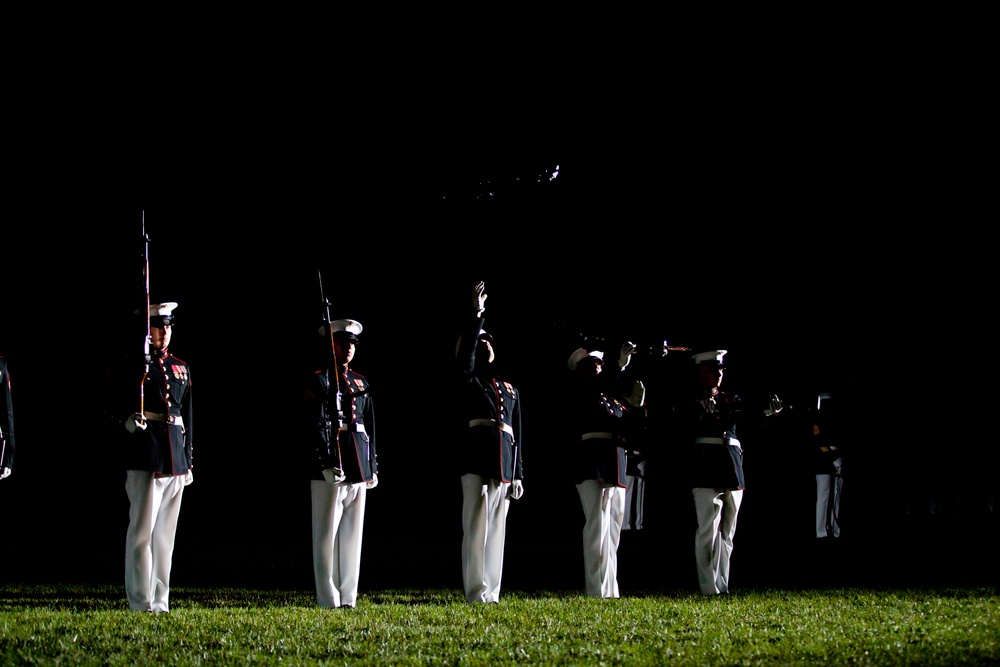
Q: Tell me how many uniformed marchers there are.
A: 8